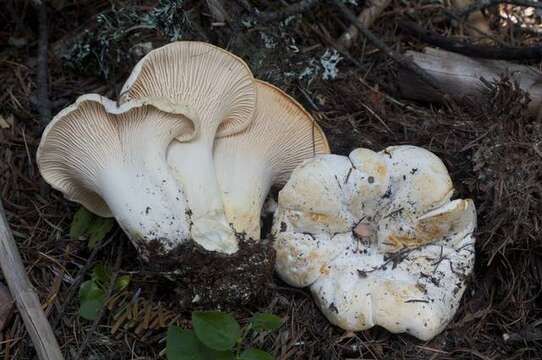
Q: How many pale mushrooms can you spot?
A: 4